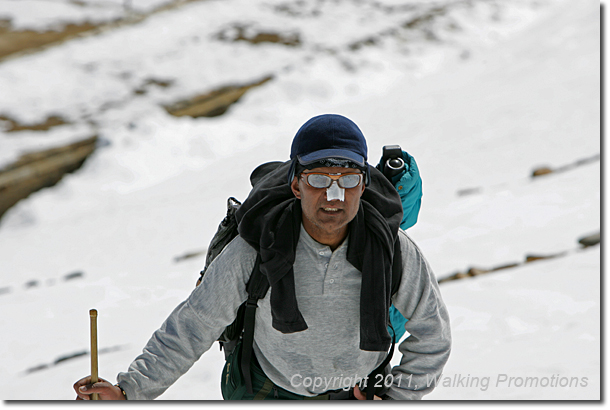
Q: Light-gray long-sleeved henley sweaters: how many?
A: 1